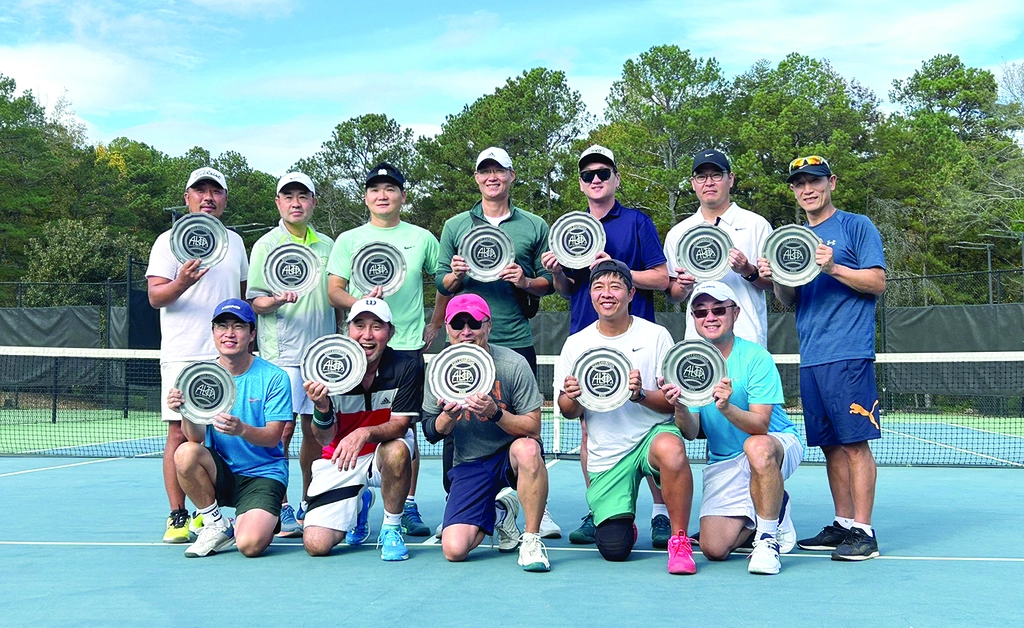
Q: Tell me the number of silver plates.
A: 12